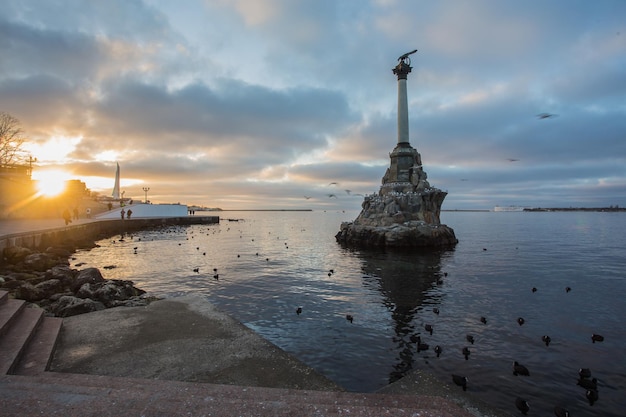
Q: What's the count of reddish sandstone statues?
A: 0